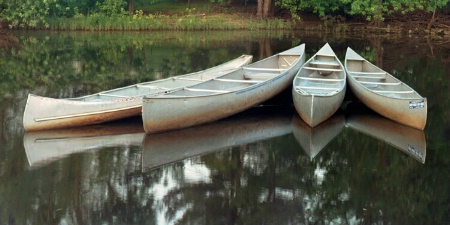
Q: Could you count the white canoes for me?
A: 4